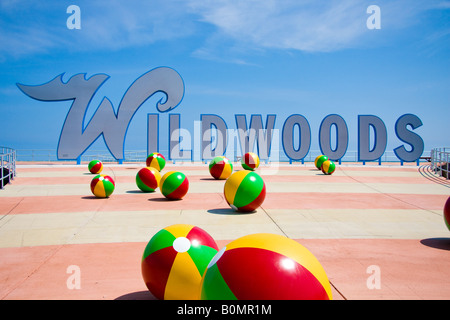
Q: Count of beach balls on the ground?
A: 13